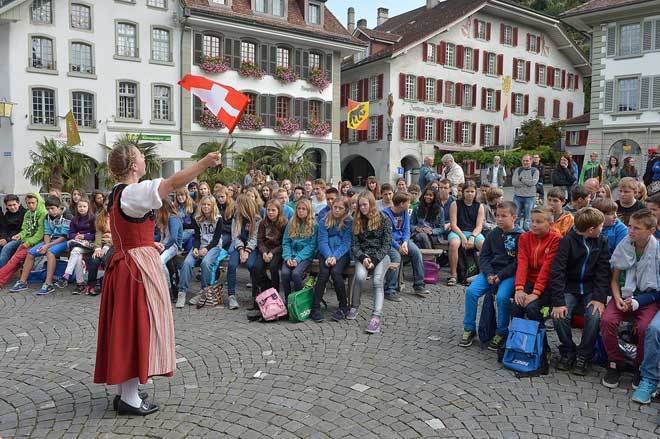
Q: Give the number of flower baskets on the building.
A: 8